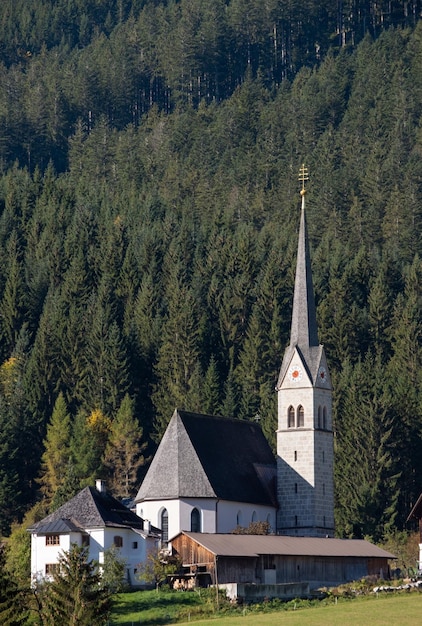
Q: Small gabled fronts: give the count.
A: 2